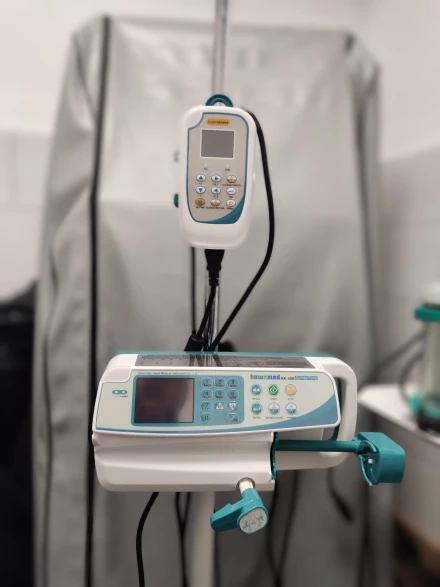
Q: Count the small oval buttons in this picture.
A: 9